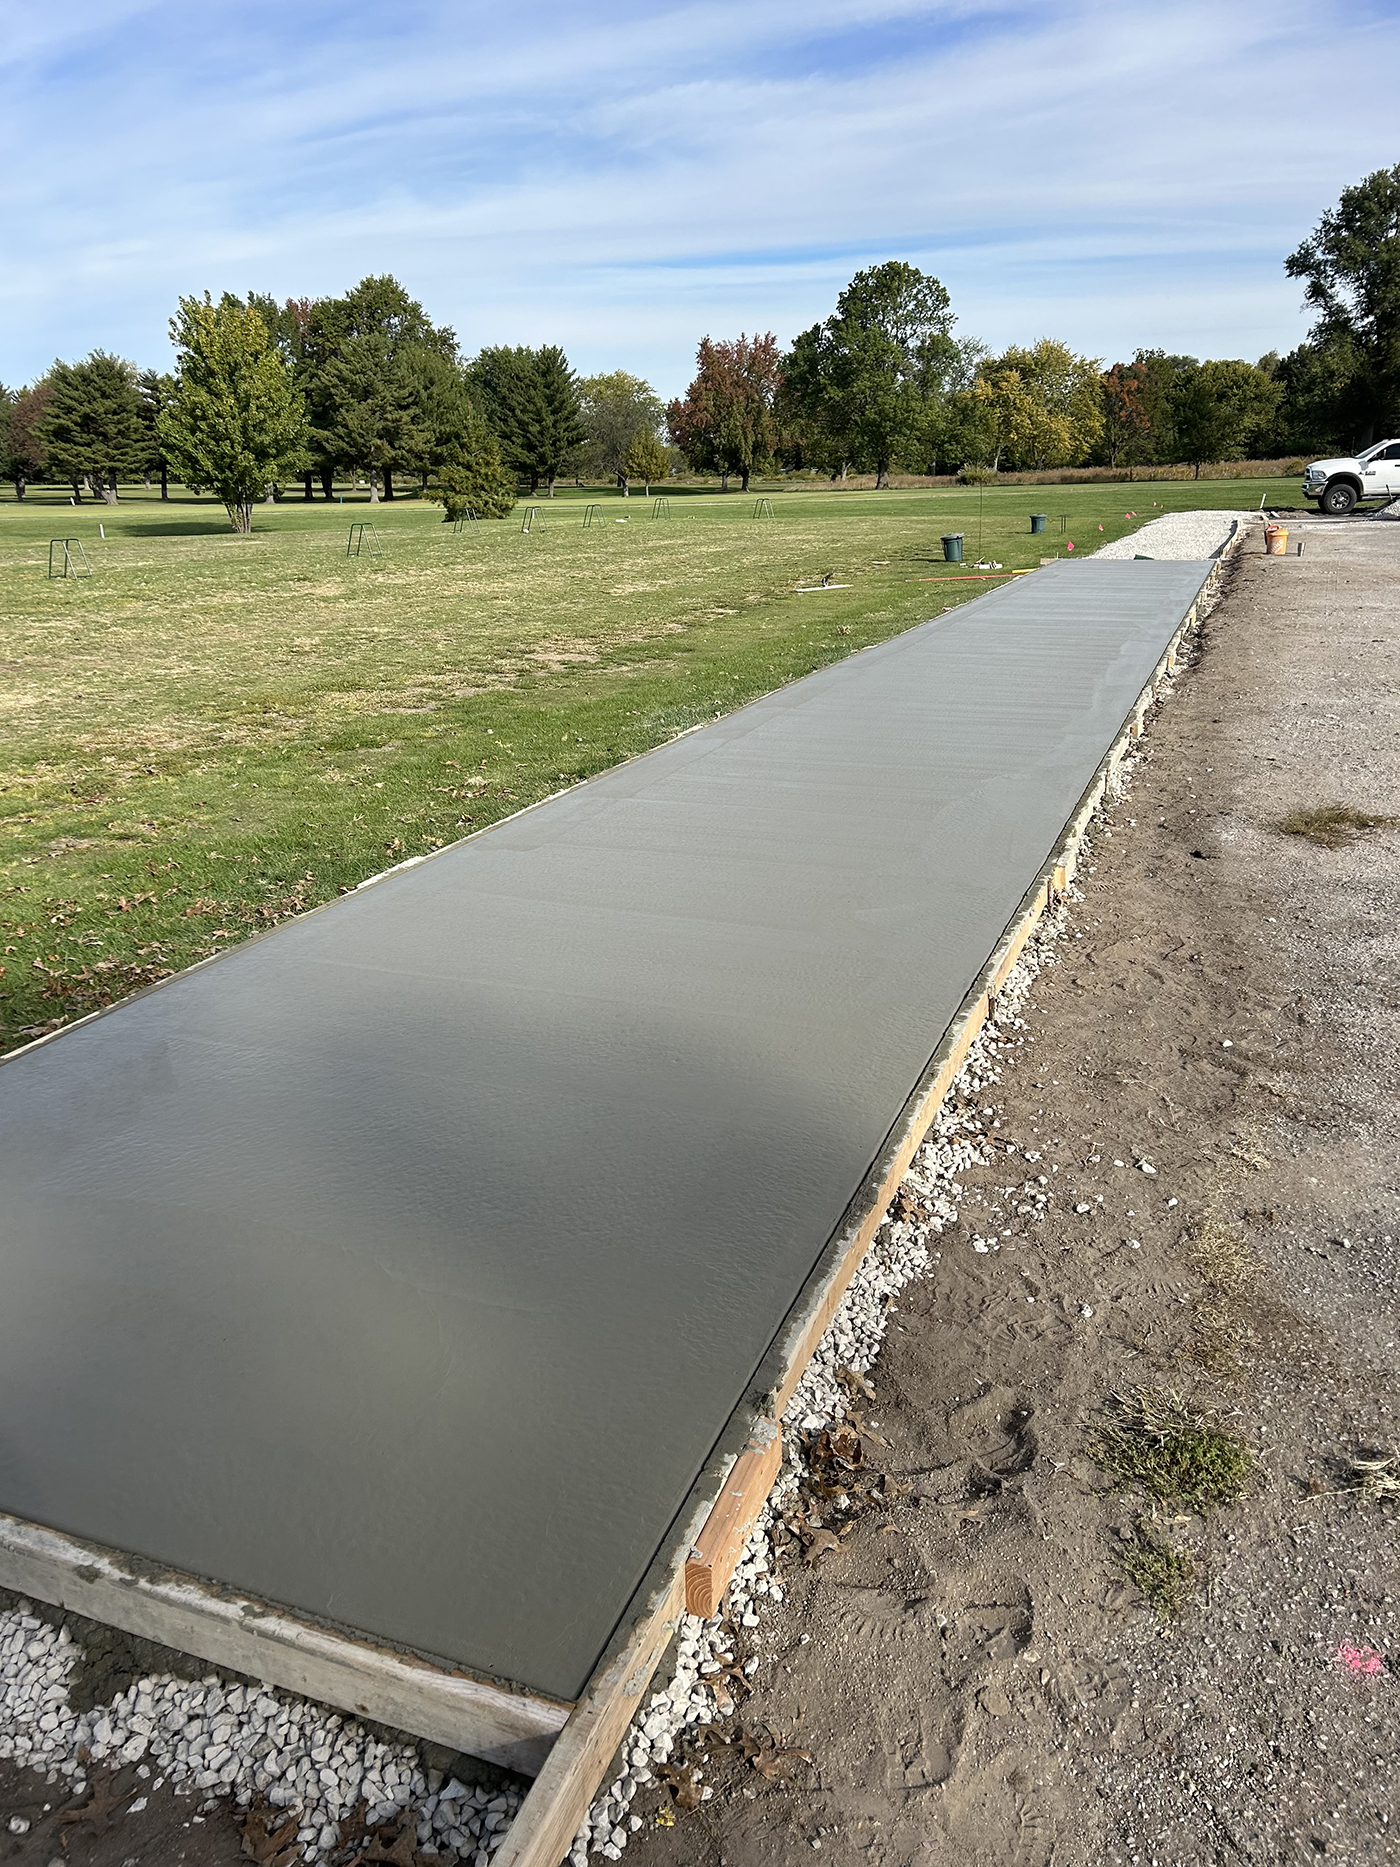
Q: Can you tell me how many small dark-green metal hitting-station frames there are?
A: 7